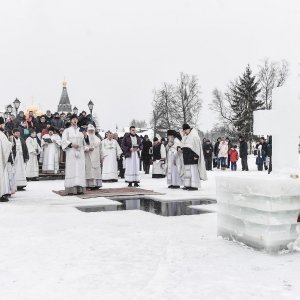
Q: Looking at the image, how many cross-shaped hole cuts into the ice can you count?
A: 1